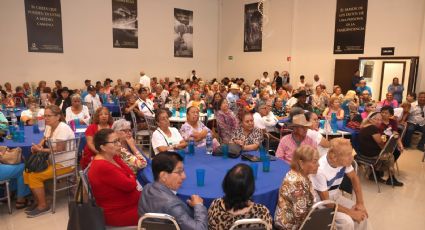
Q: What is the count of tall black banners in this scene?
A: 5